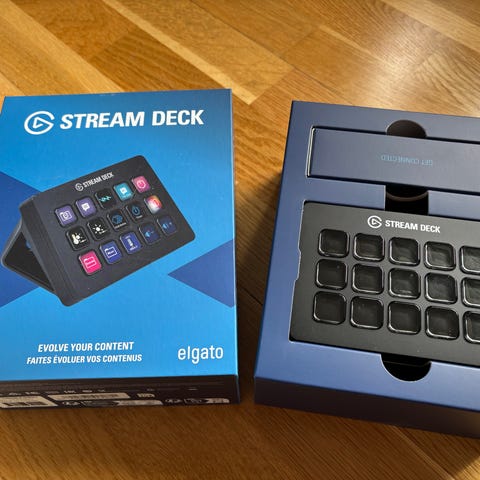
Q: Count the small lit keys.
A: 15